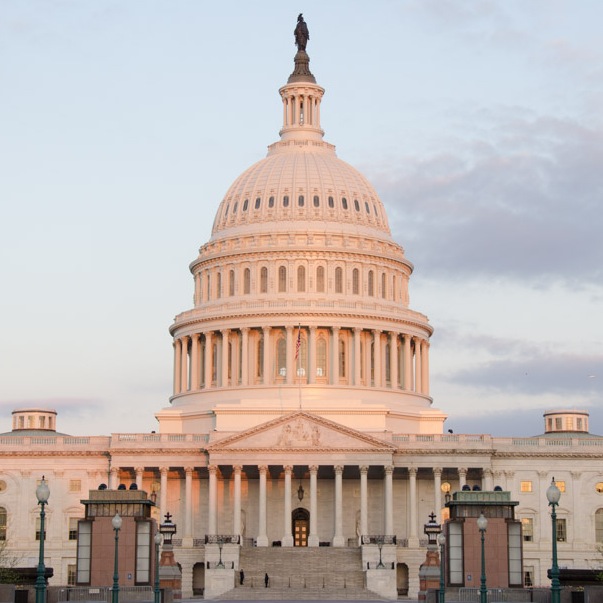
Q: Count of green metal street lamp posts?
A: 6